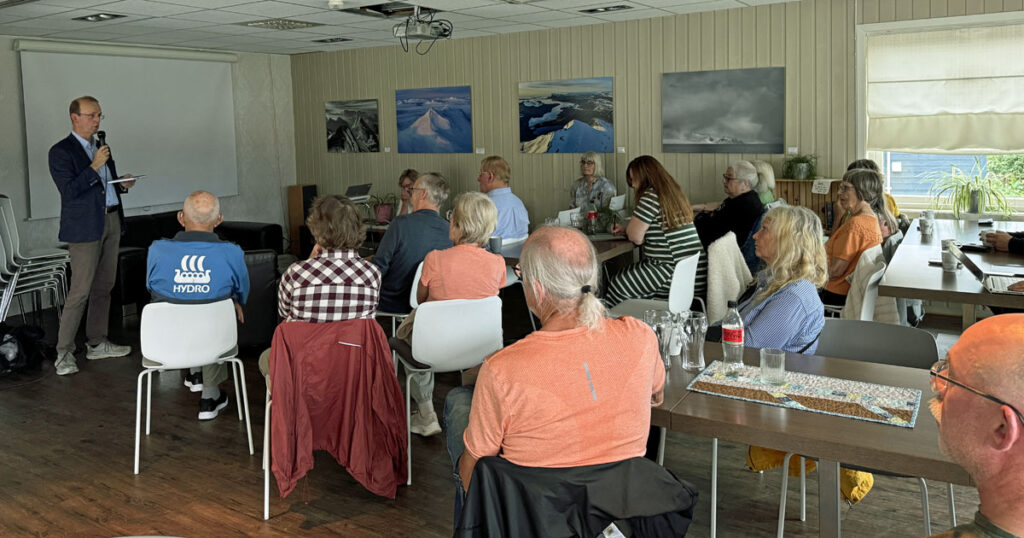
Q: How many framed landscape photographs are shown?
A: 4